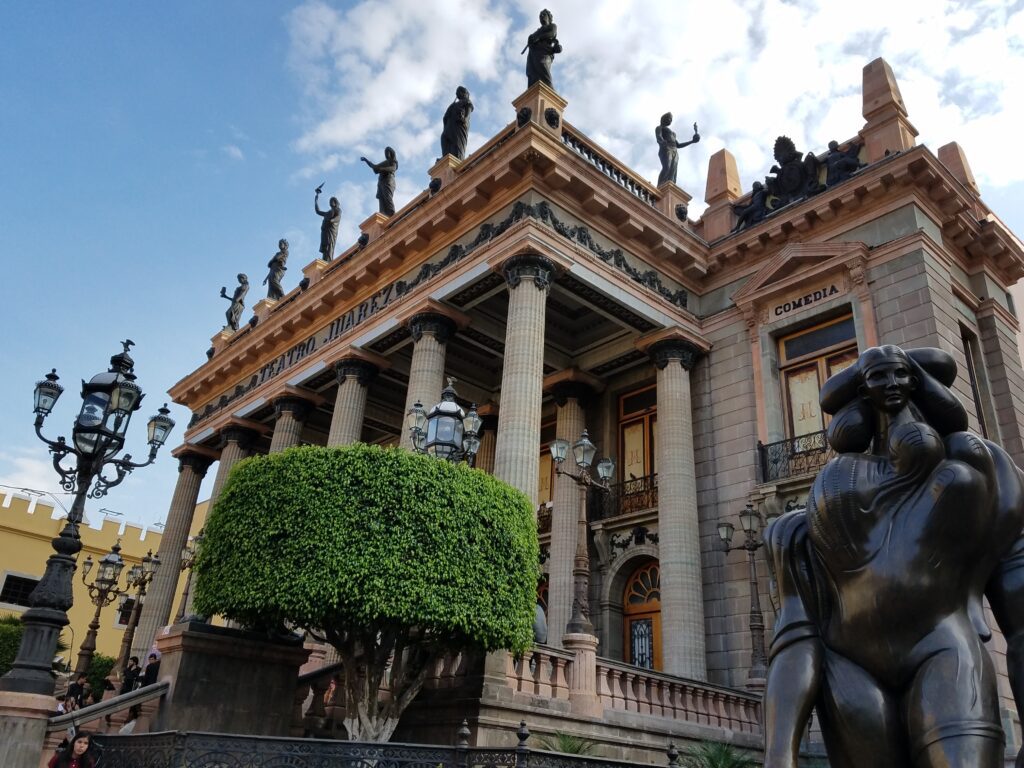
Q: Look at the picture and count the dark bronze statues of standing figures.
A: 8